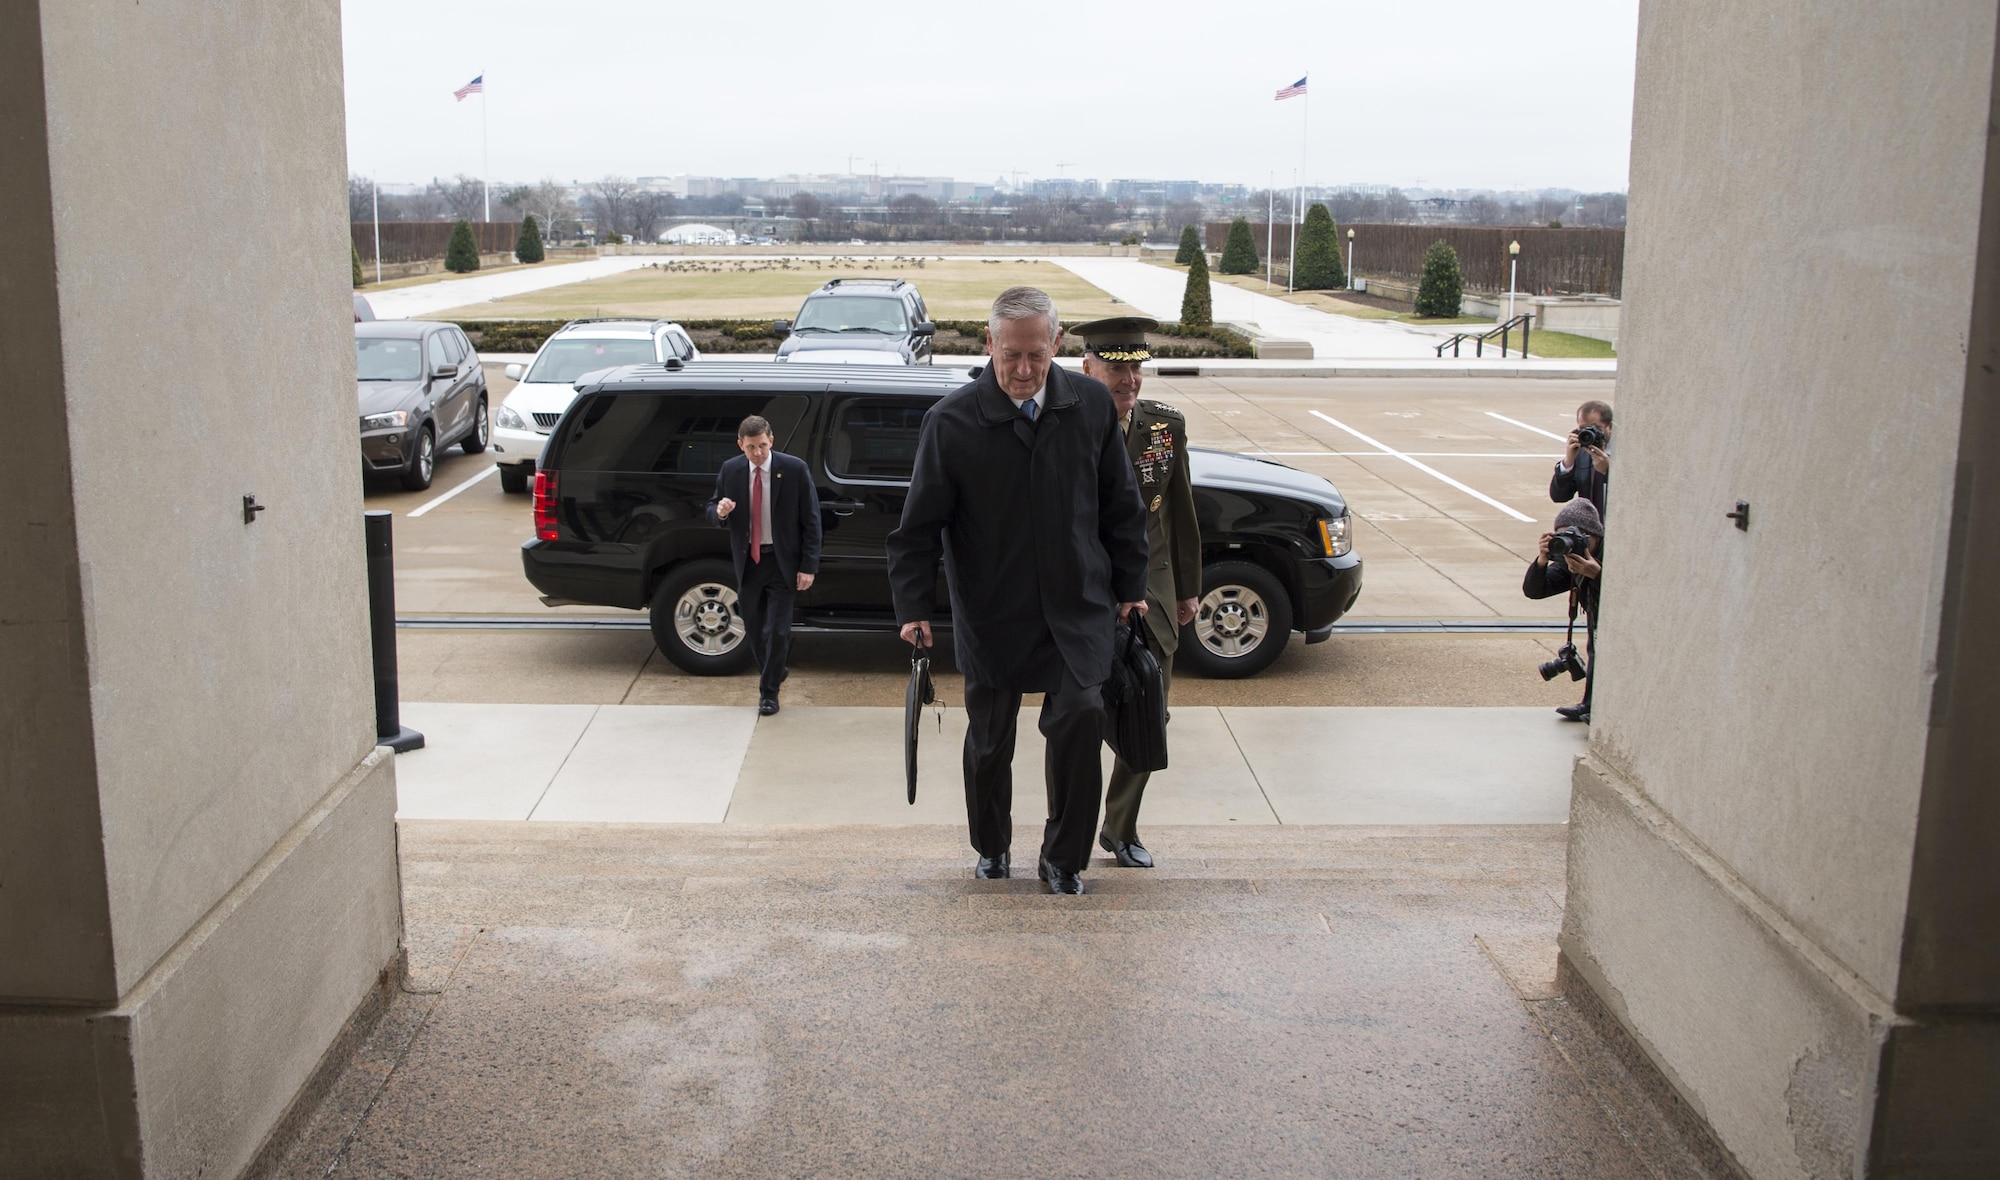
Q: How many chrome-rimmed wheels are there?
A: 4